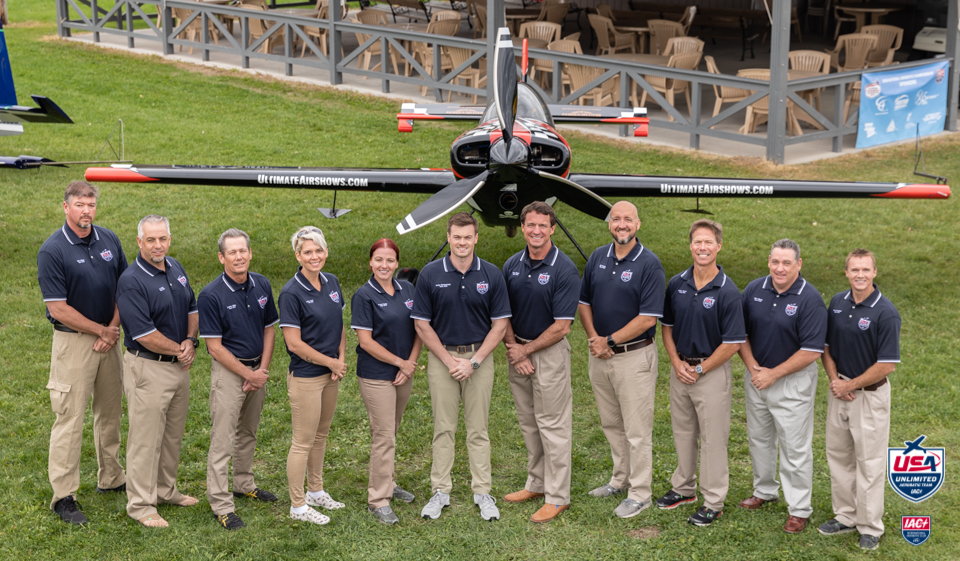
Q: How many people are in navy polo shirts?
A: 11